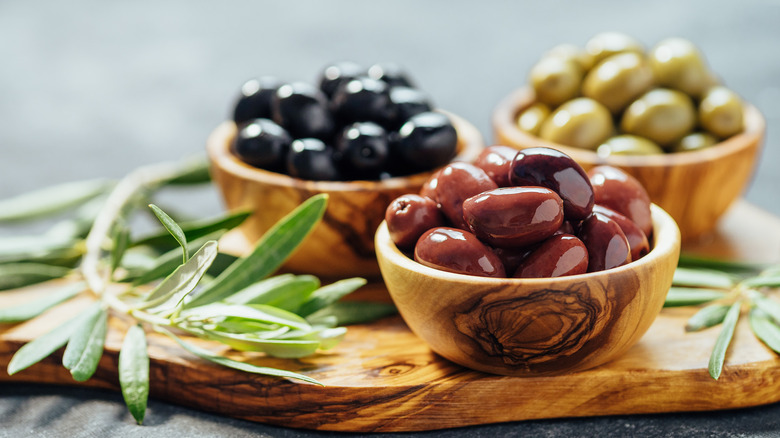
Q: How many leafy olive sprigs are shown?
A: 2